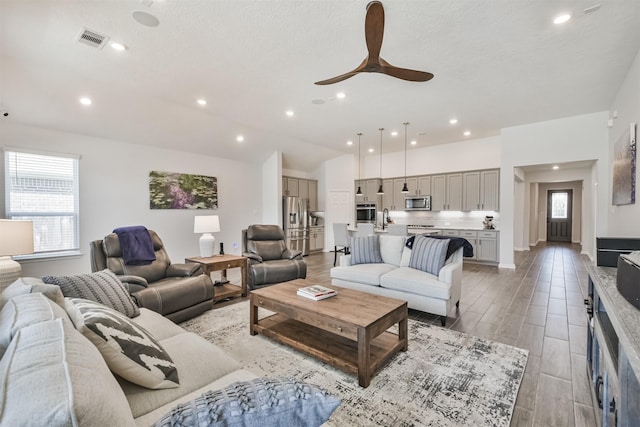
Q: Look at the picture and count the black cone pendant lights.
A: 3